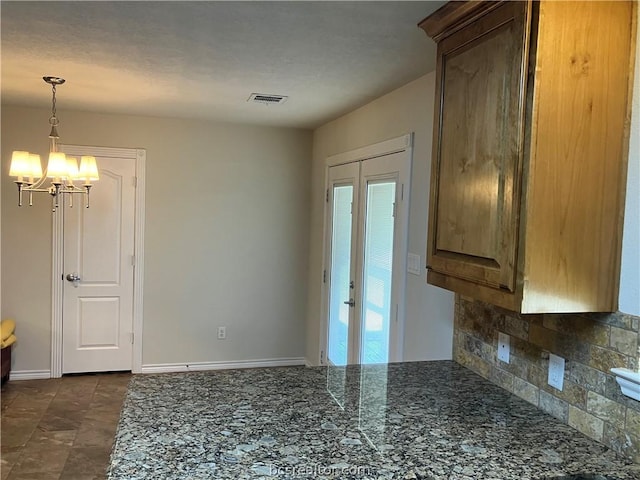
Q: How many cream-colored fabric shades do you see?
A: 5